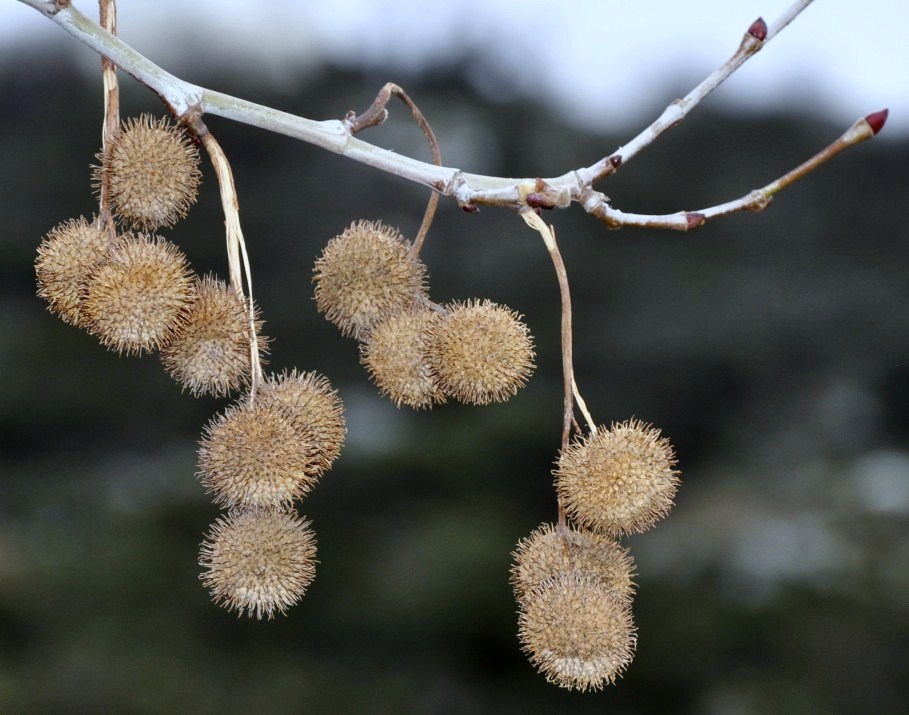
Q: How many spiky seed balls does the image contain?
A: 13